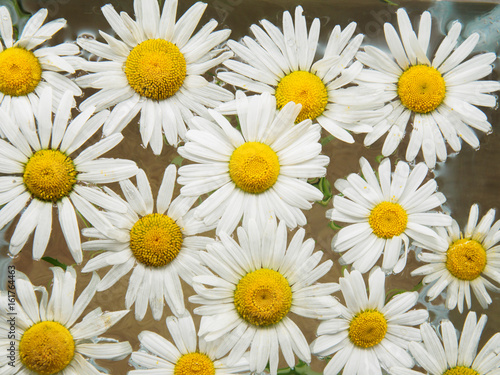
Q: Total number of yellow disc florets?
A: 14